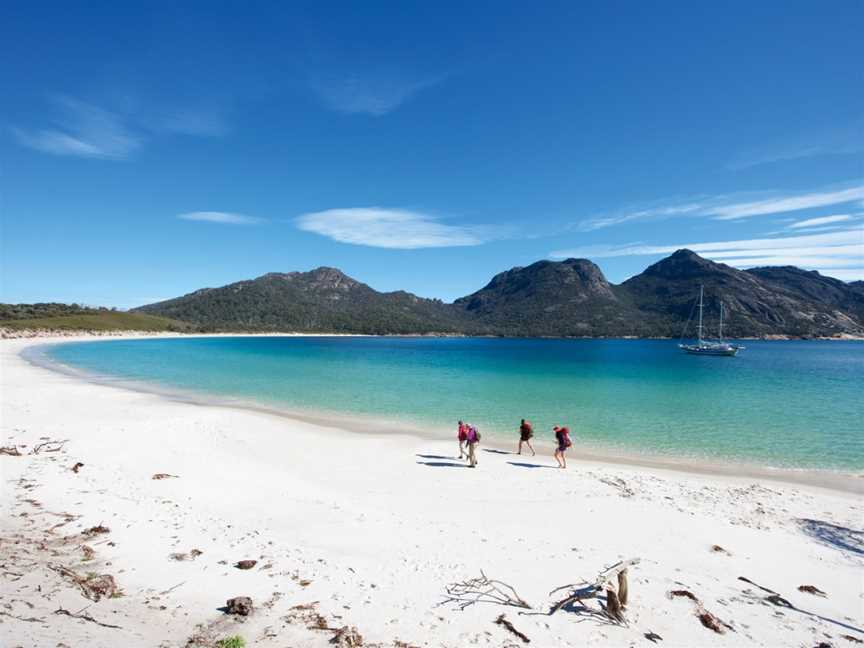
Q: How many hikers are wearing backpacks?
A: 4